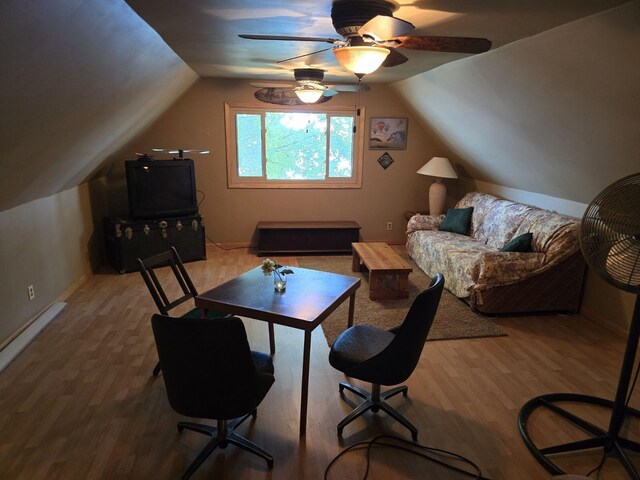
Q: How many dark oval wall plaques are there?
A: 1